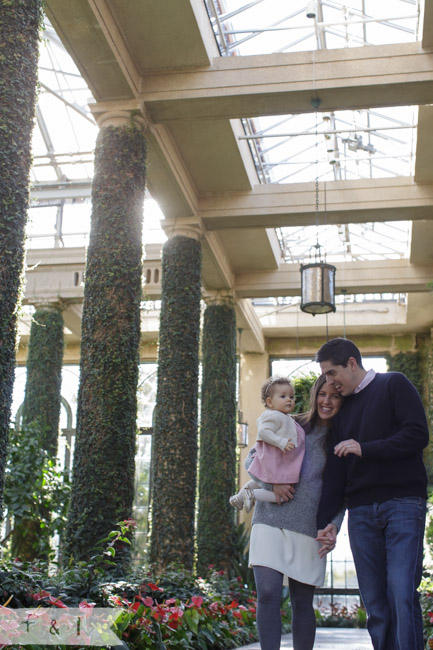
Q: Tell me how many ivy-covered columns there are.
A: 5